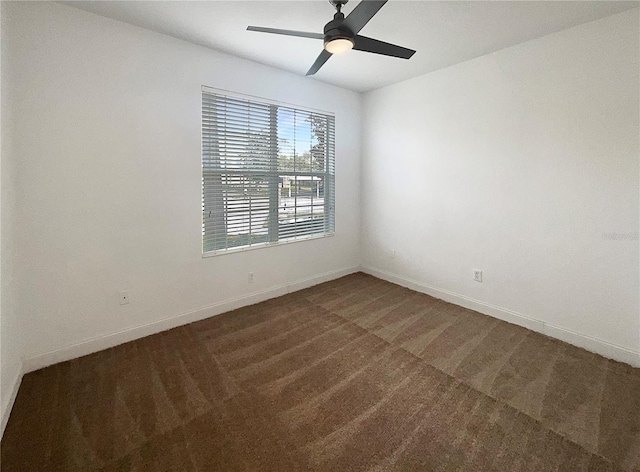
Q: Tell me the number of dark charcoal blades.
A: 4